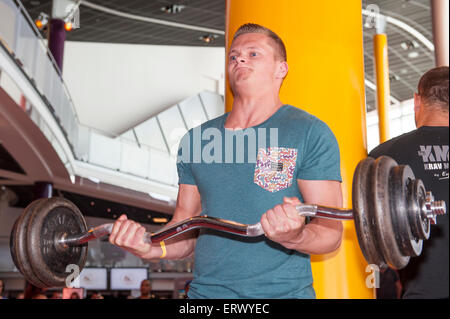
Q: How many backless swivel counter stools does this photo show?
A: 0